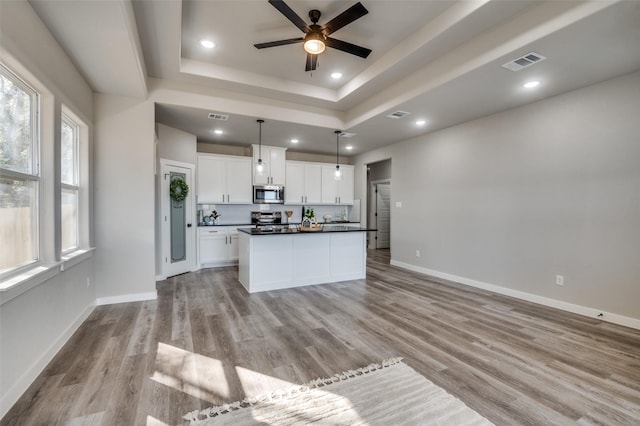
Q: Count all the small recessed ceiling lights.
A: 7